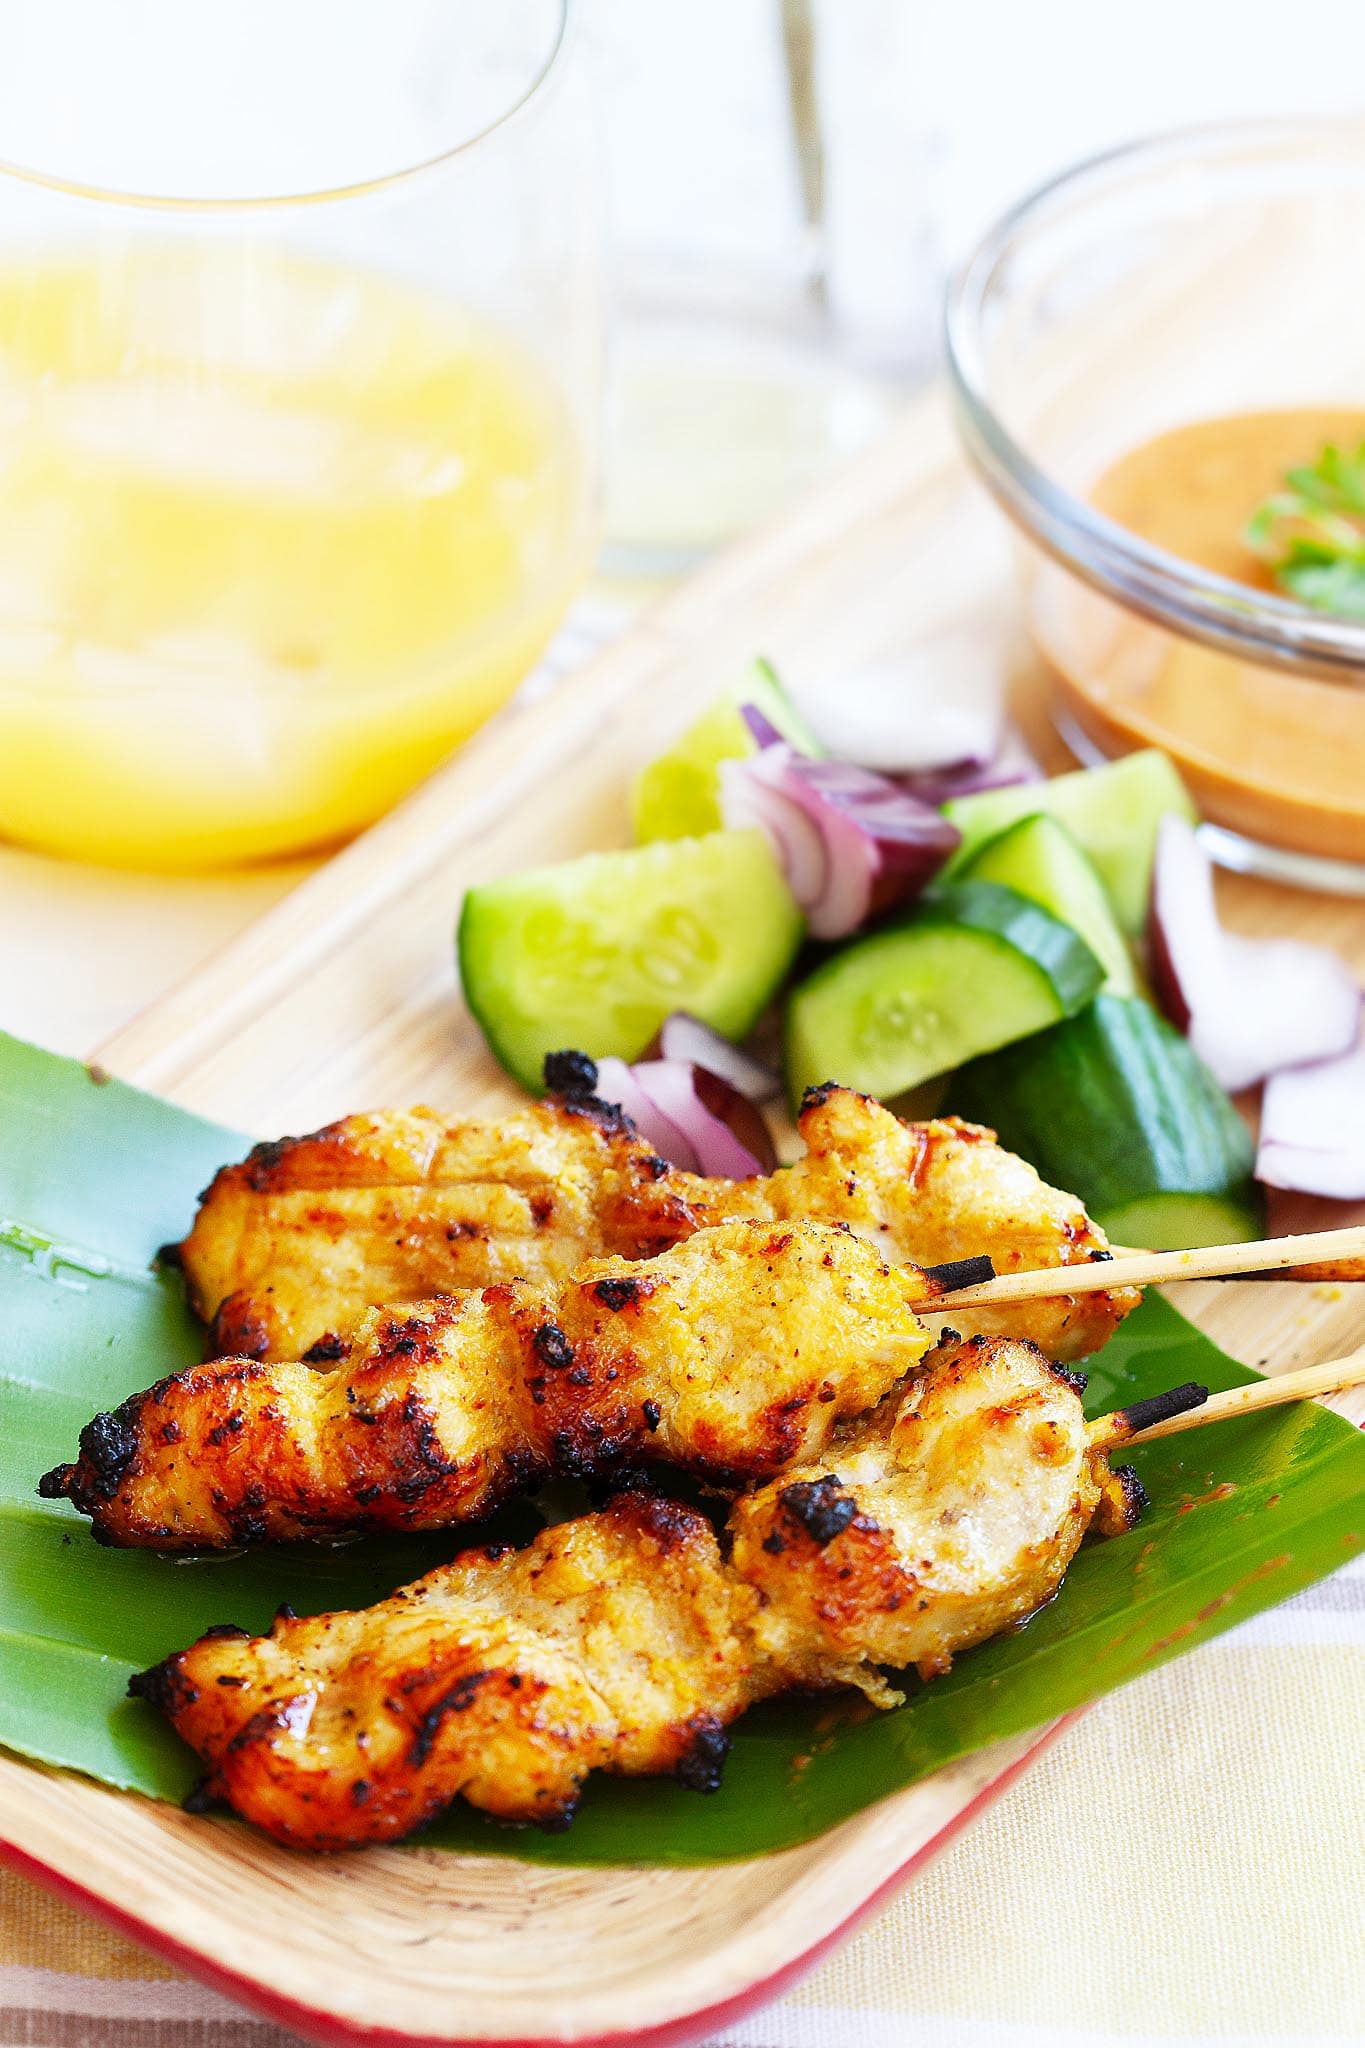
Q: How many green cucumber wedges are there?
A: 6